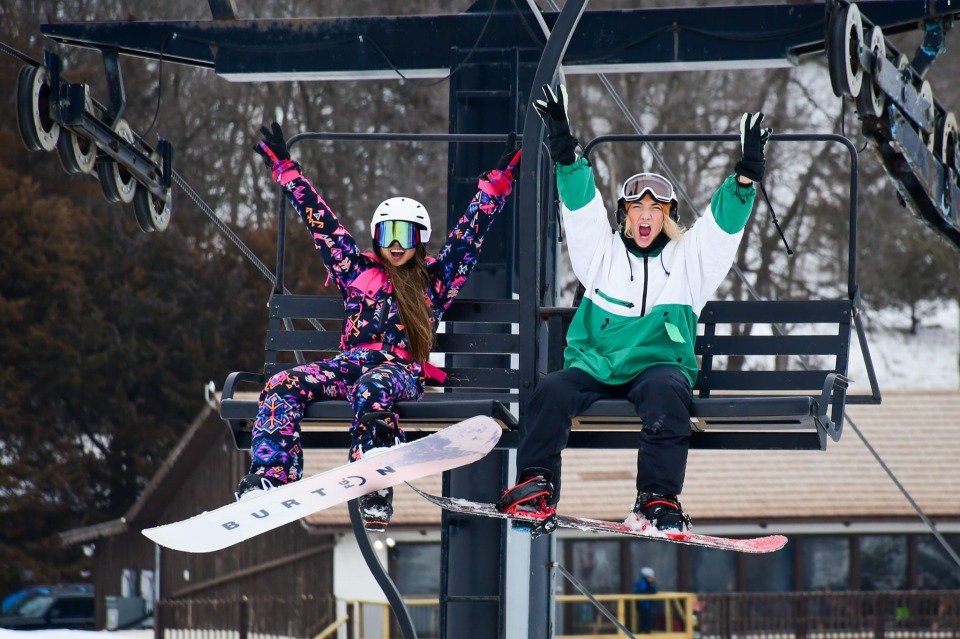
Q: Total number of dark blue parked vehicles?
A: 1